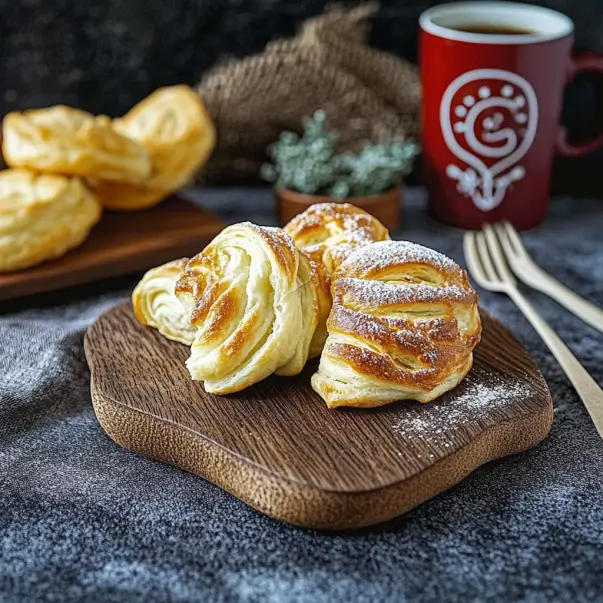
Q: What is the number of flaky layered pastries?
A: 7